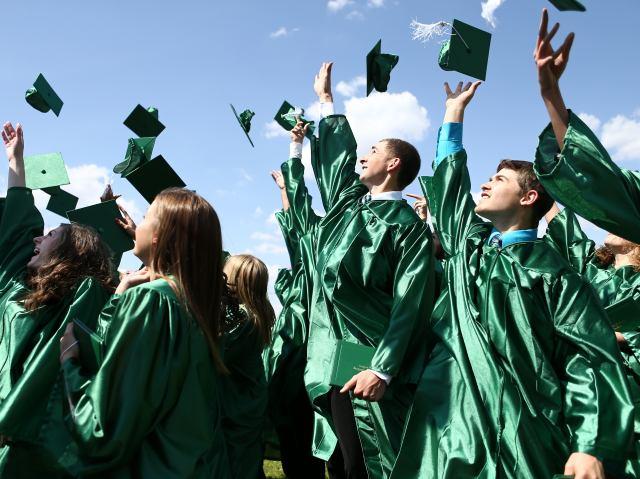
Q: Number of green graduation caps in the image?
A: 12